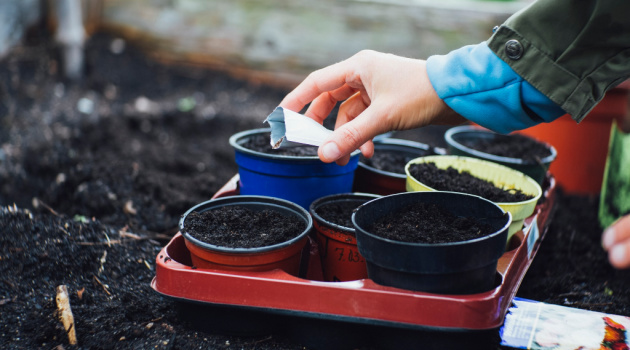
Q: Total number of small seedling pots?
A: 7